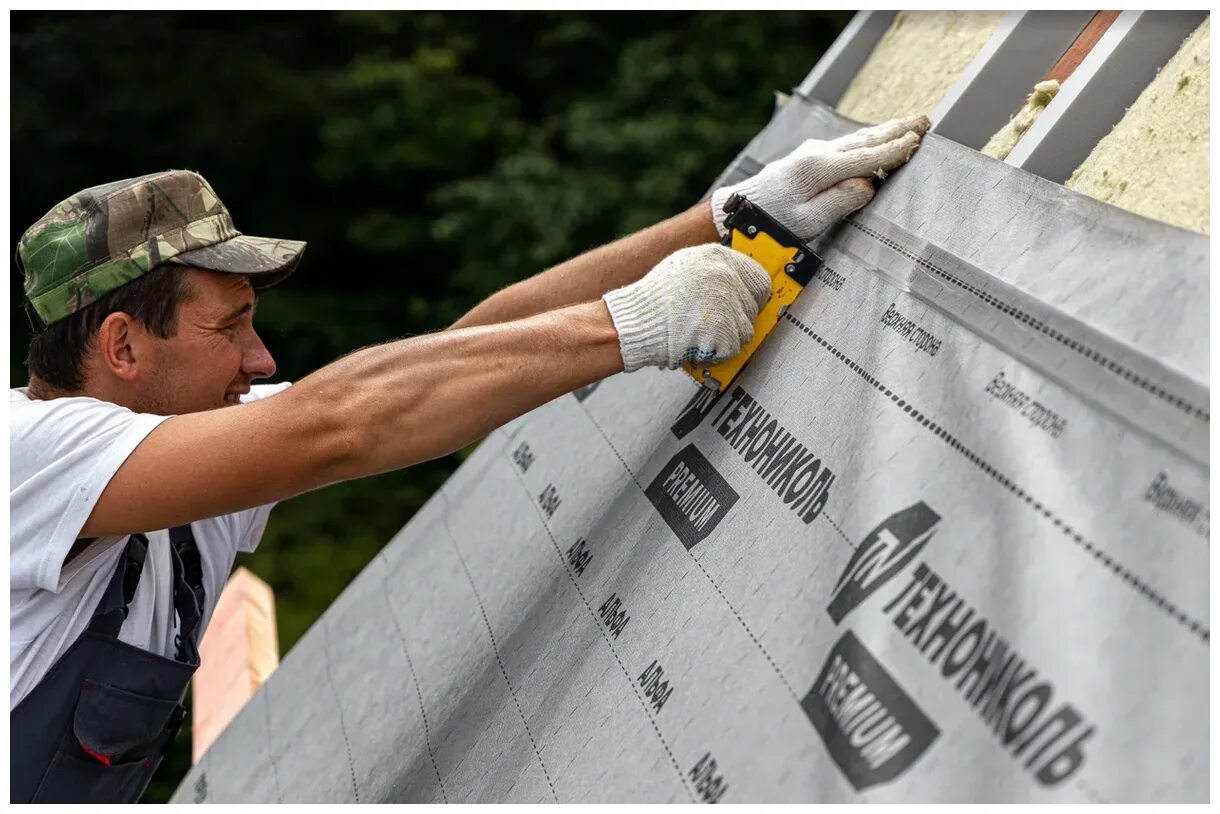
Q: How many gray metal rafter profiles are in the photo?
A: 3